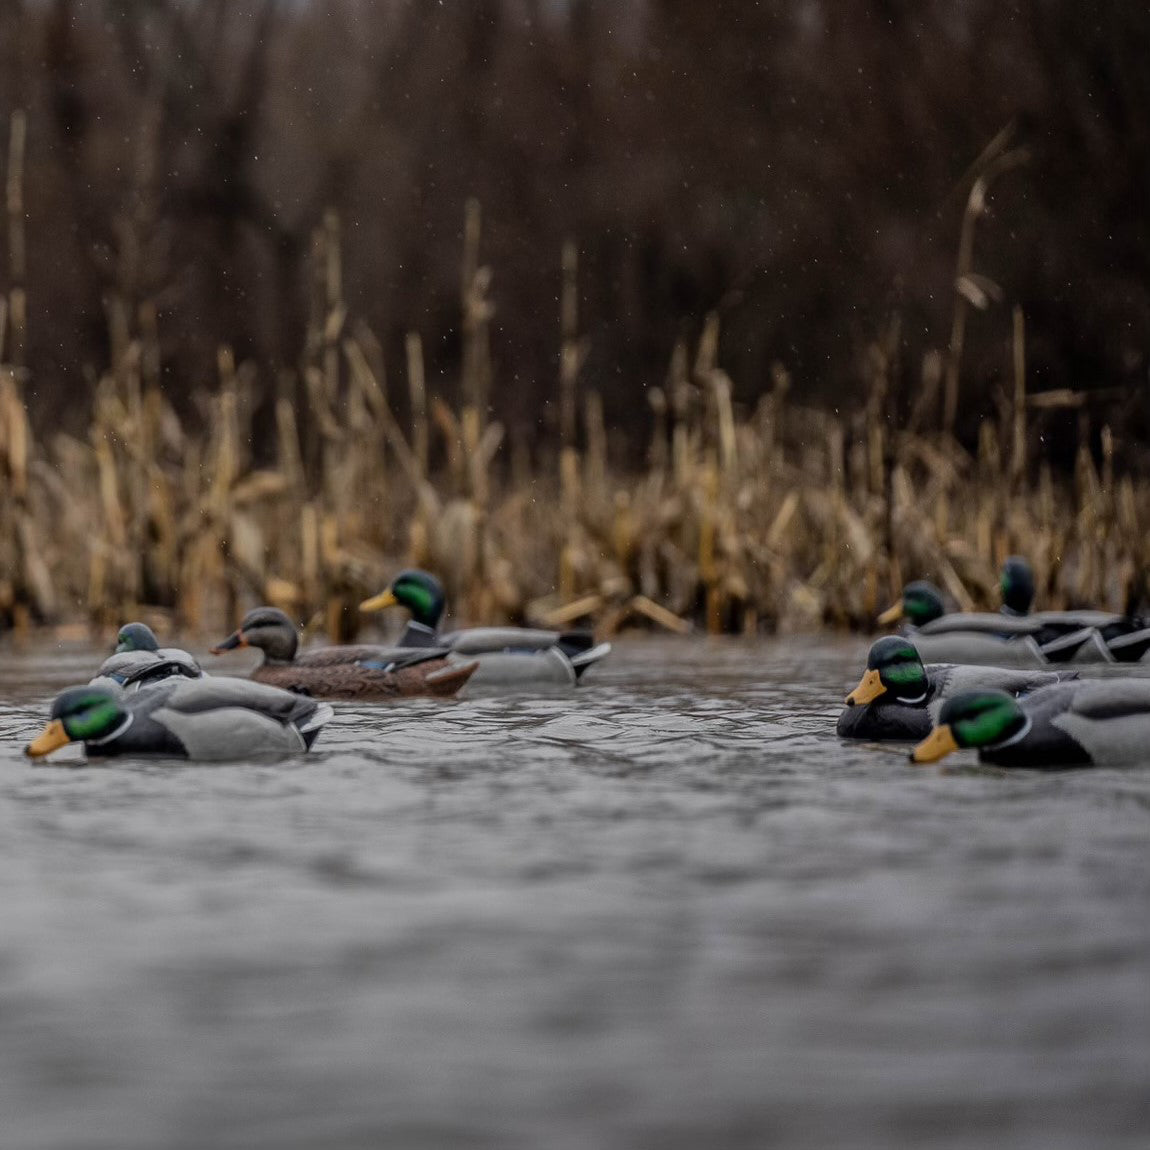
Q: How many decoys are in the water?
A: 8